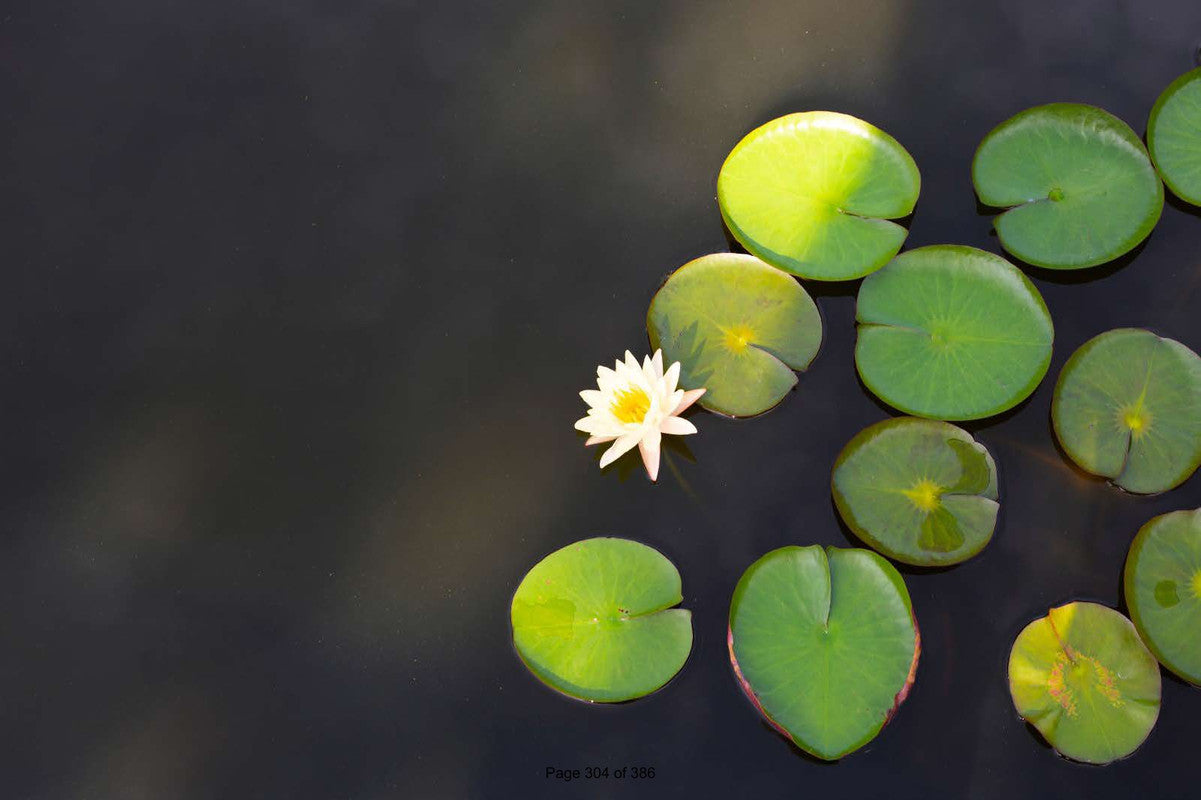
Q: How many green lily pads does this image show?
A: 11